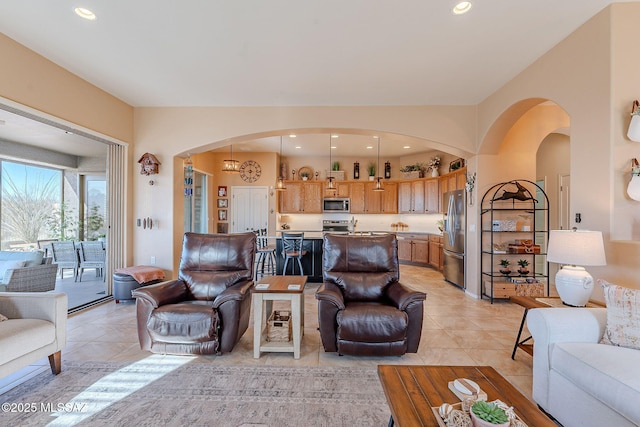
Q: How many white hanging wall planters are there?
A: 2